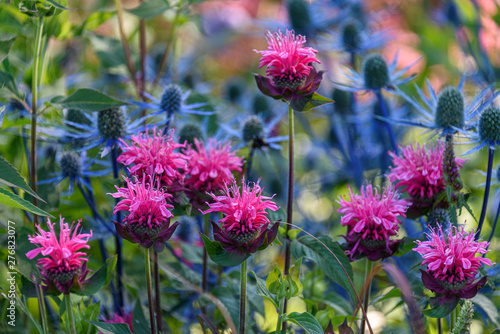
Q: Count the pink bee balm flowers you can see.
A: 9